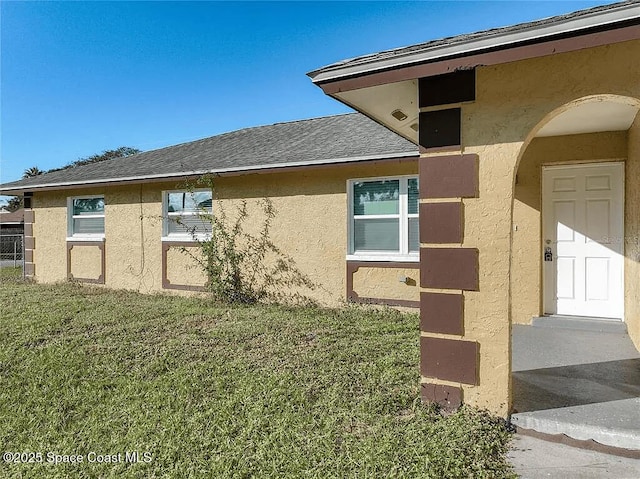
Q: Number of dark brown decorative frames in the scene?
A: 3